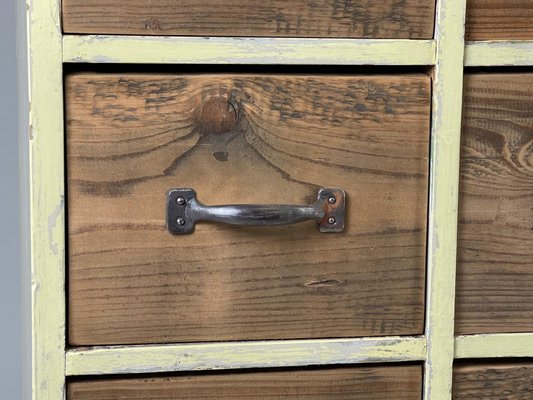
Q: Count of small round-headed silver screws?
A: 4